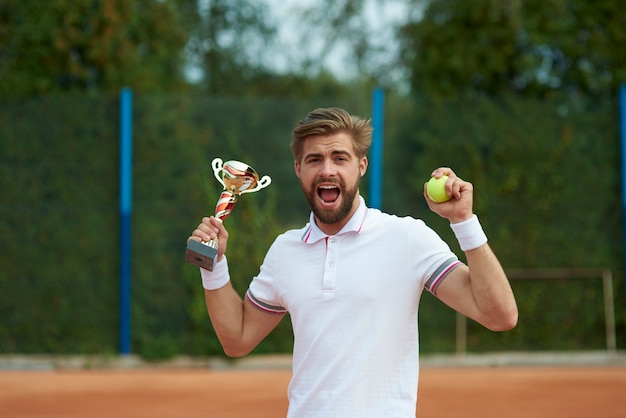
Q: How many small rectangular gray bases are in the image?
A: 1